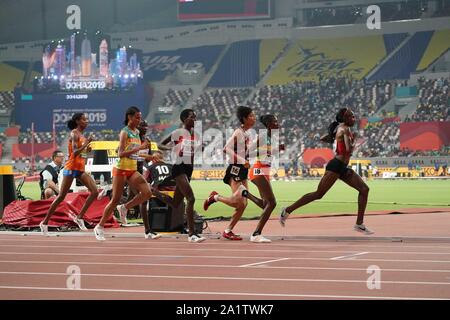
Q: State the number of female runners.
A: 7